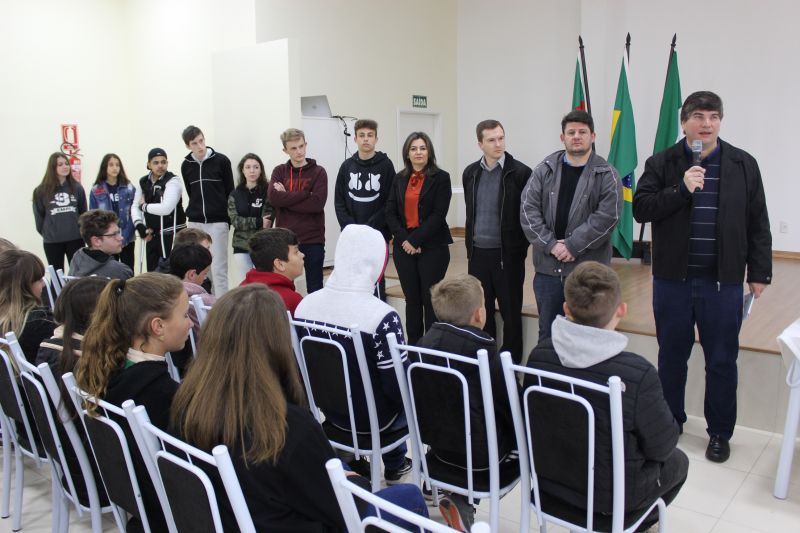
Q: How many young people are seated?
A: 12